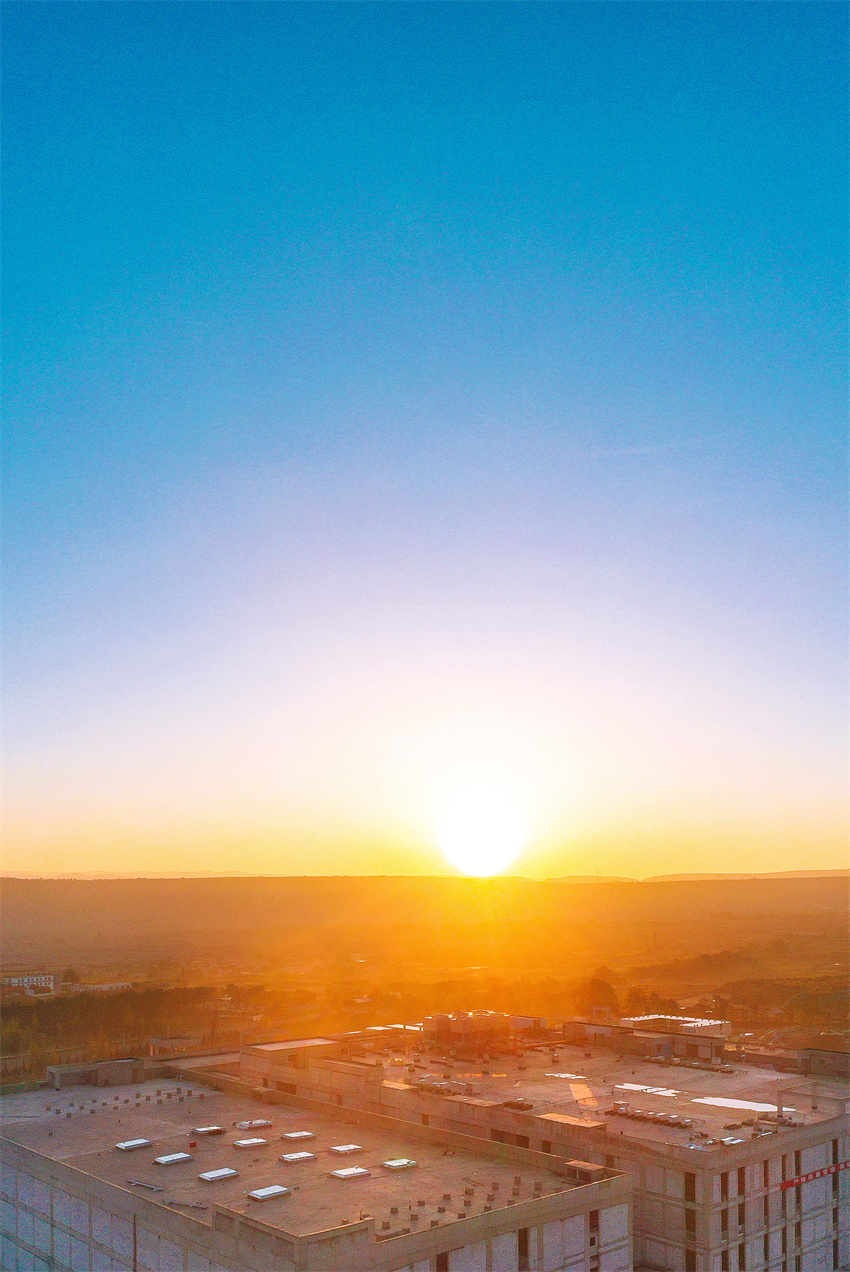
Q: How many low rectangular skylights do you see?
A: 12